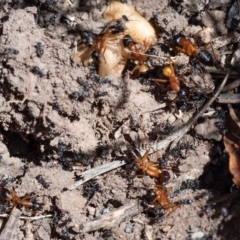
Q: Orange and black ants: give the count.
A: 7